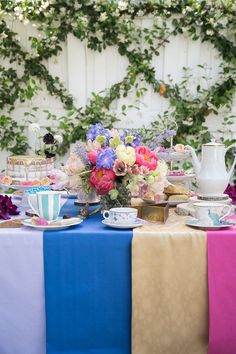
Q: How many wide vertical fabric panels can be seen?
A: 4